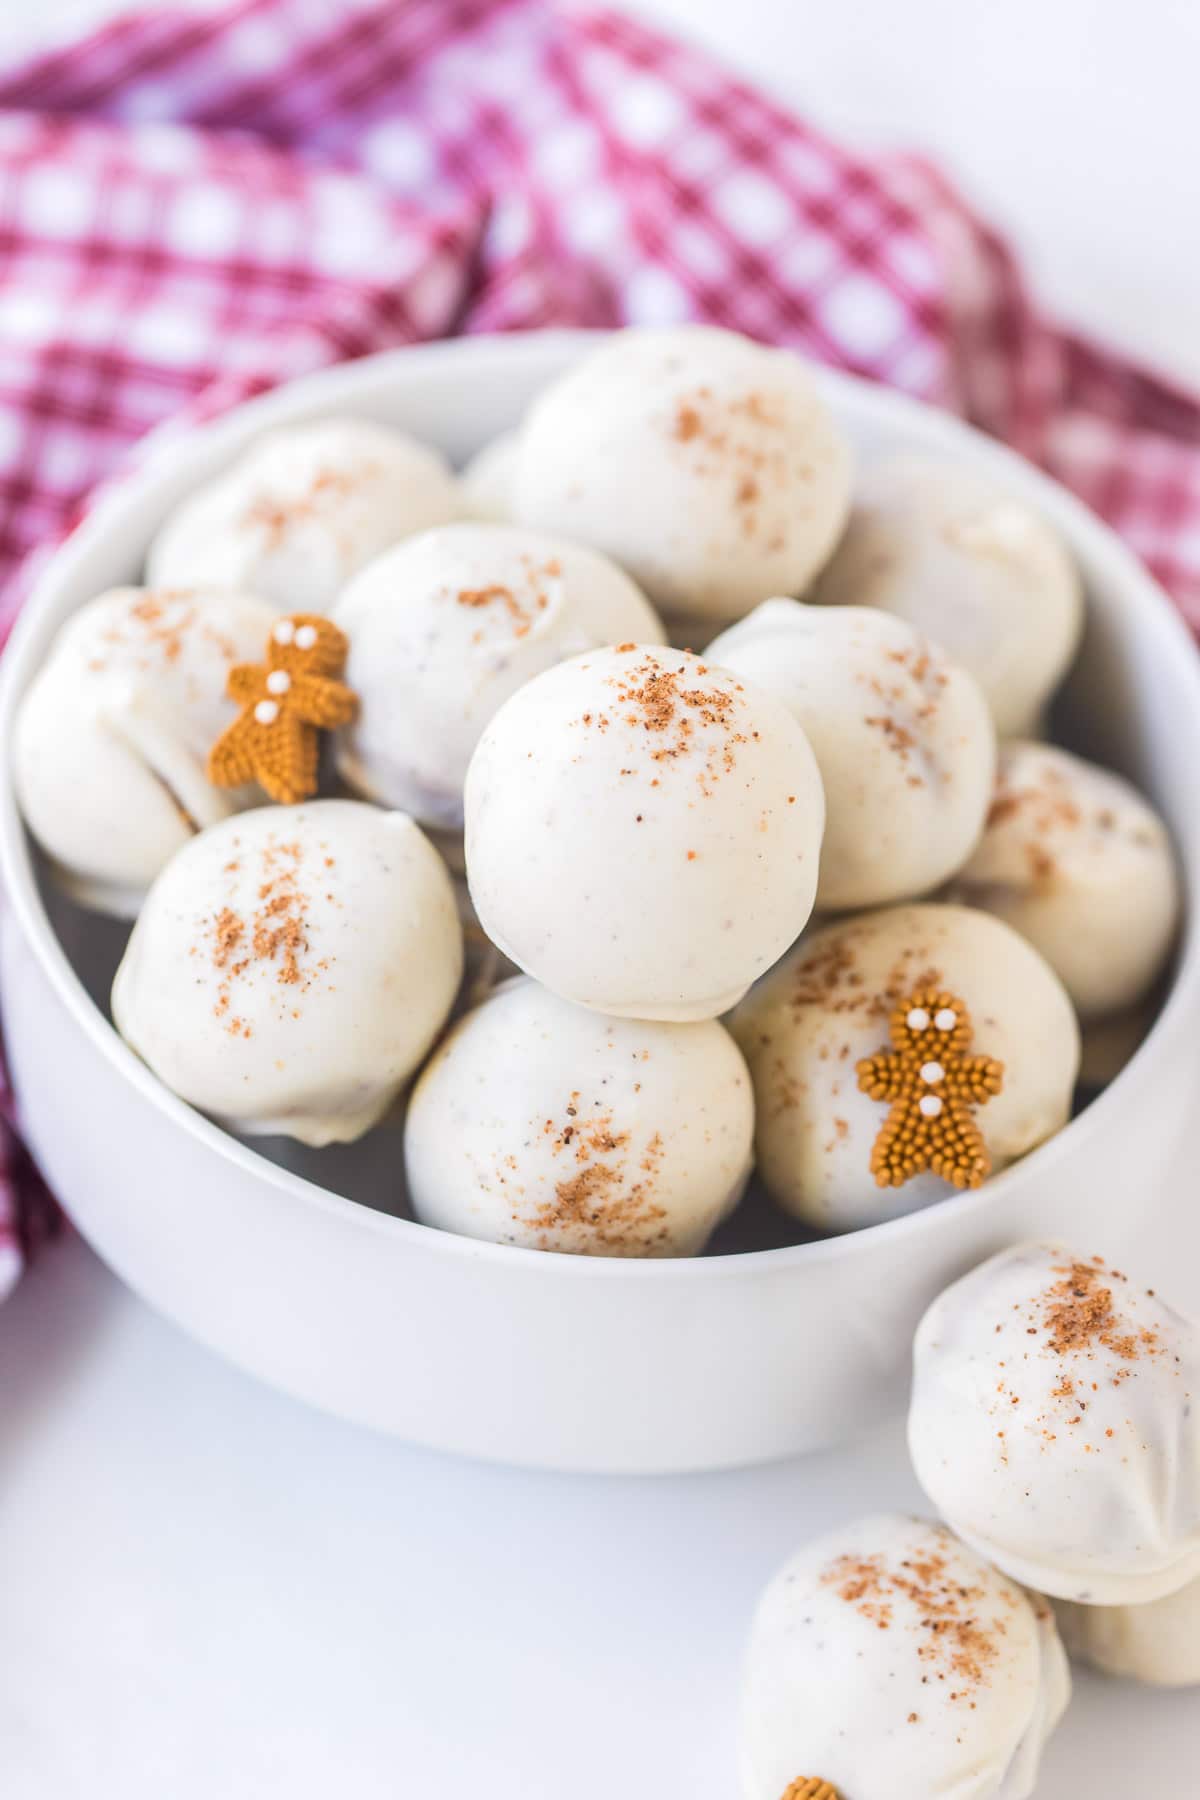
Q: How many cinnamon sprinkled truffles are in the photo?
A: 12